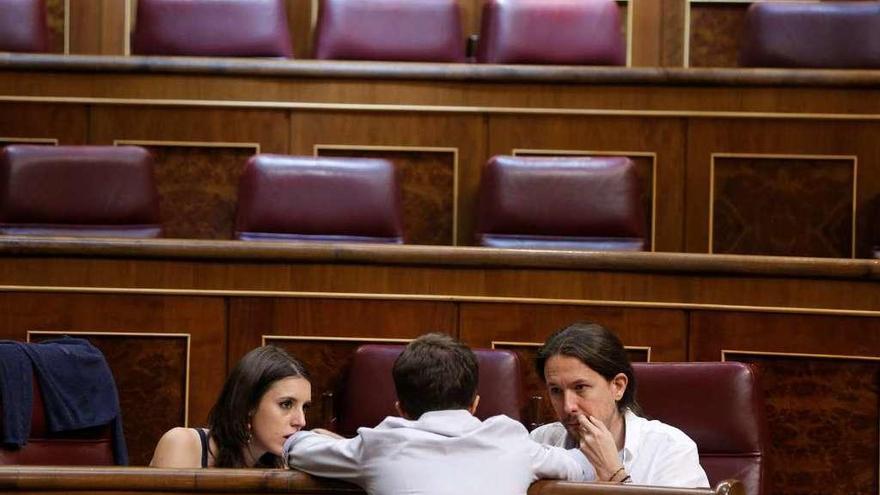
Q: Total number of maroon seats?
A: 11